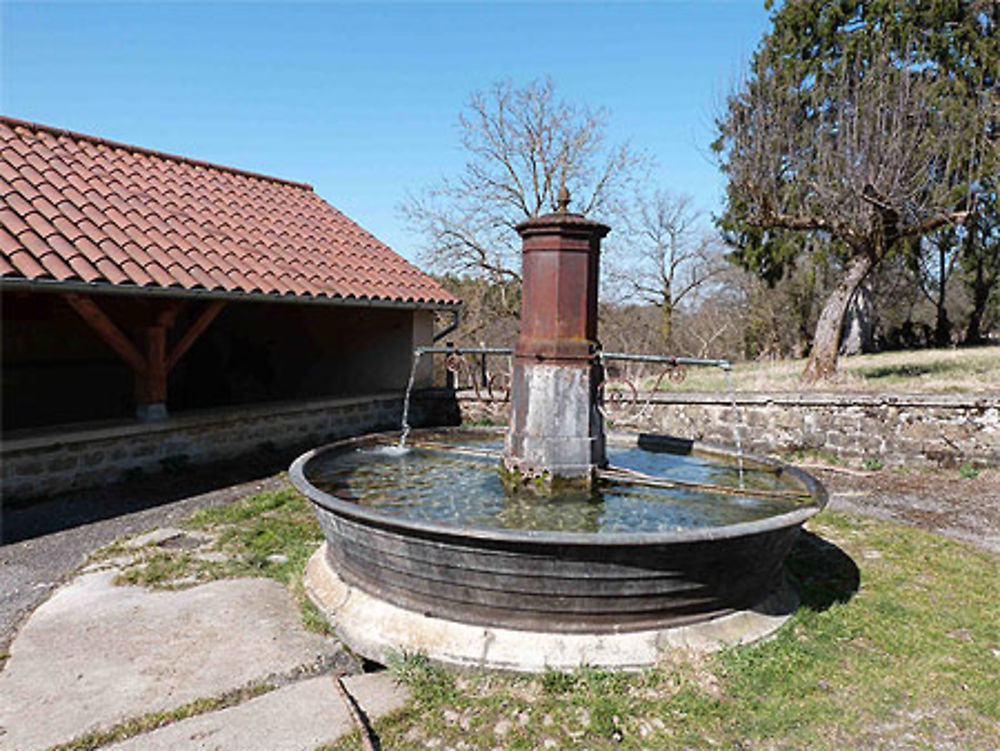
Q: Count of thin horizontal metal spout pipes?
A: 2